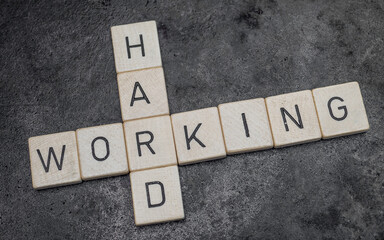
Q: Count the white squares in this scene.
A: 10